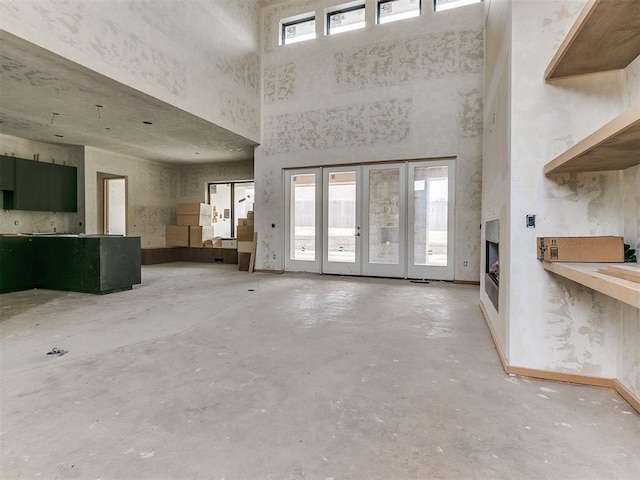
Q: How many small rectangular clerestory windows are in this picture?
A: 4